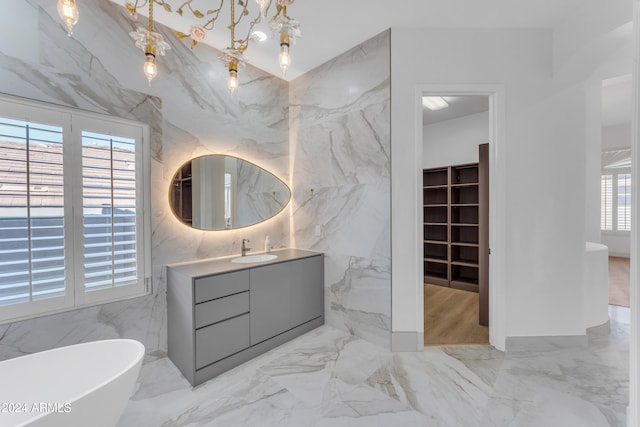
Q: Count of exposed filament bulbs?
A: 5